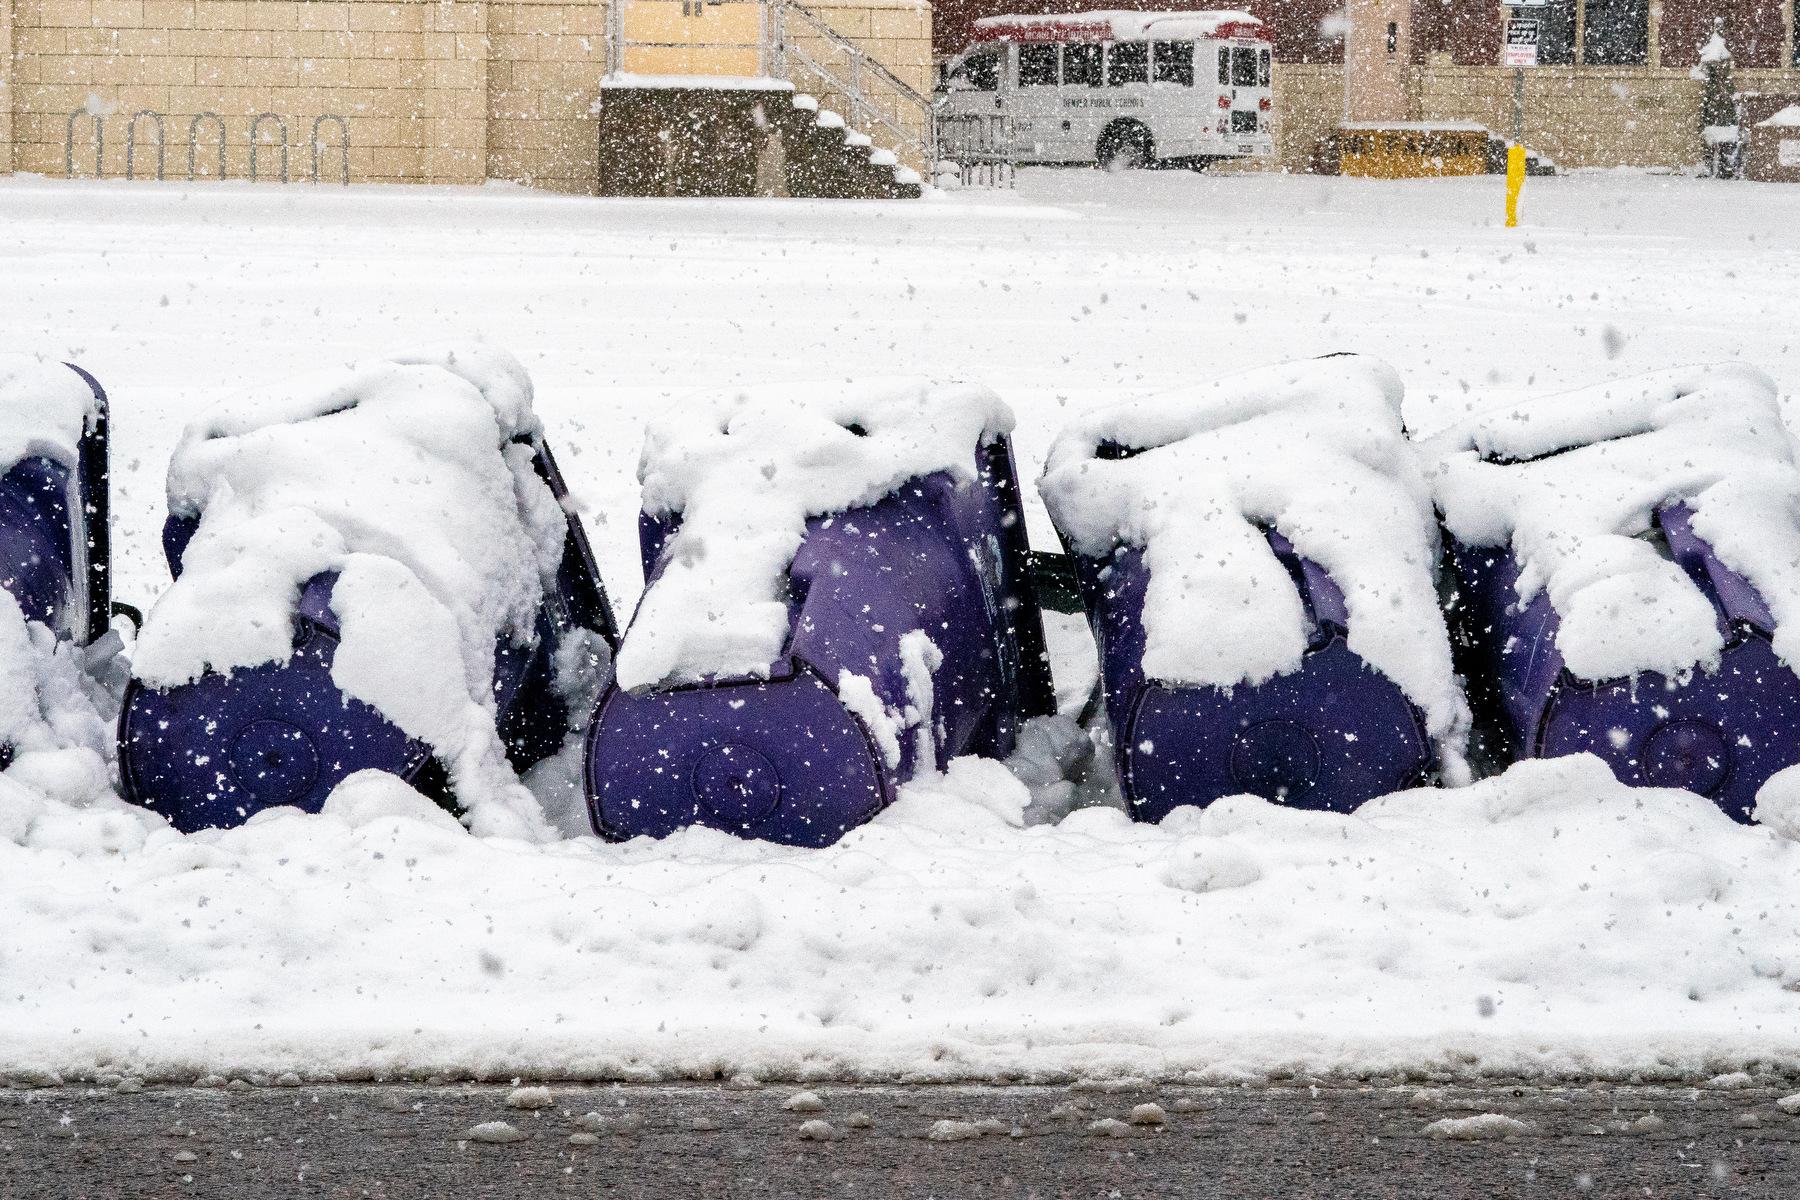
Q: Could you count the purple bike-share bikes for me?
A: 0